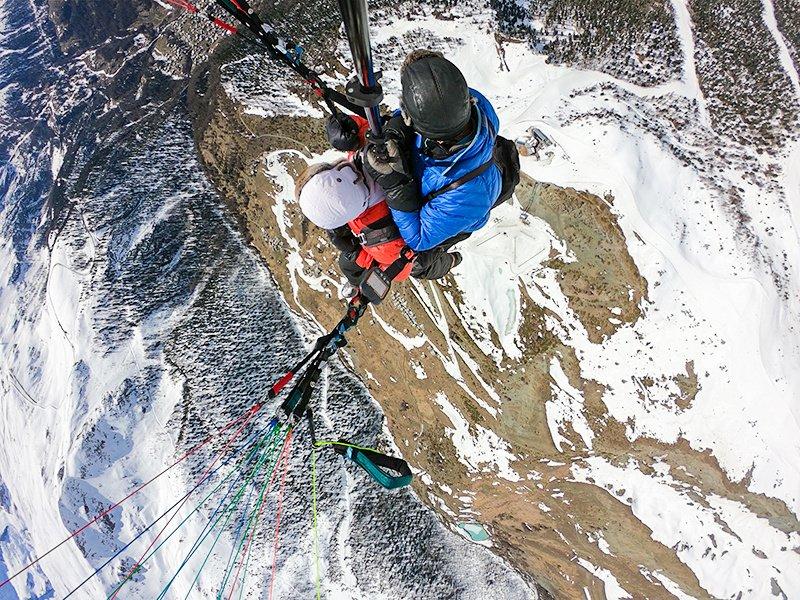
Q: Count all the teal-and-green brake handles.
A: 1